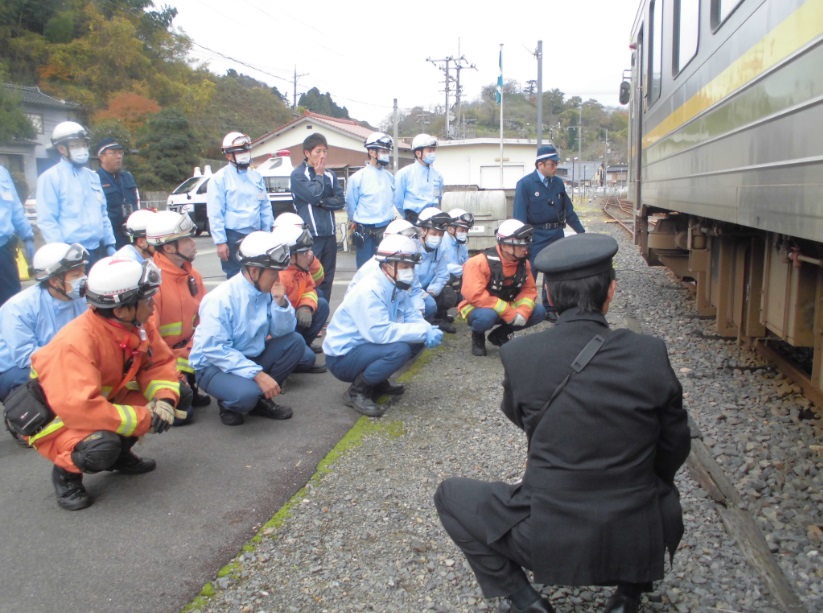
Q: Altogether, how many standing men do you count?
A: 8